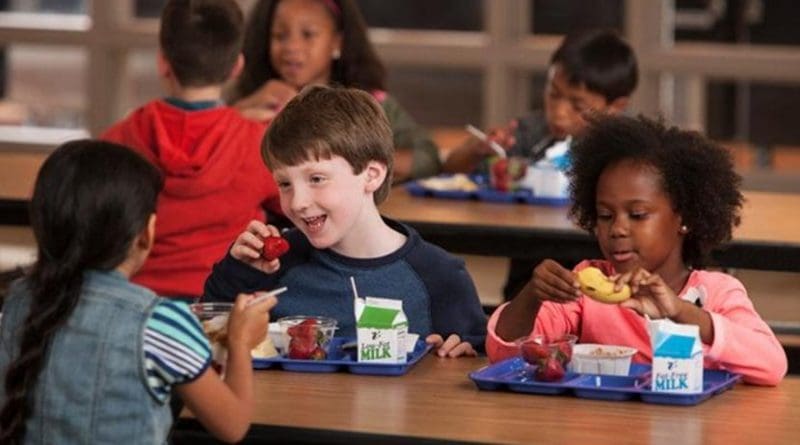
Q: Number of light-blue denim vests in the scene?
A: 1